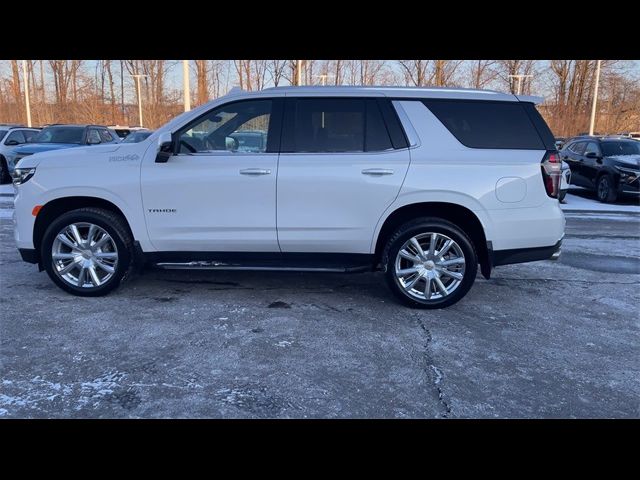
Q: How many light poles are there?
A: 7